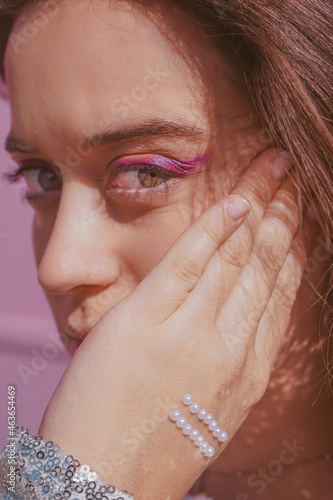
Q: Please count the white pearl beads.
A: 14